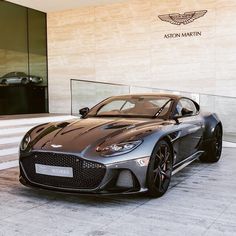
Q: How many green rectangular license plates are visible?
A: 0